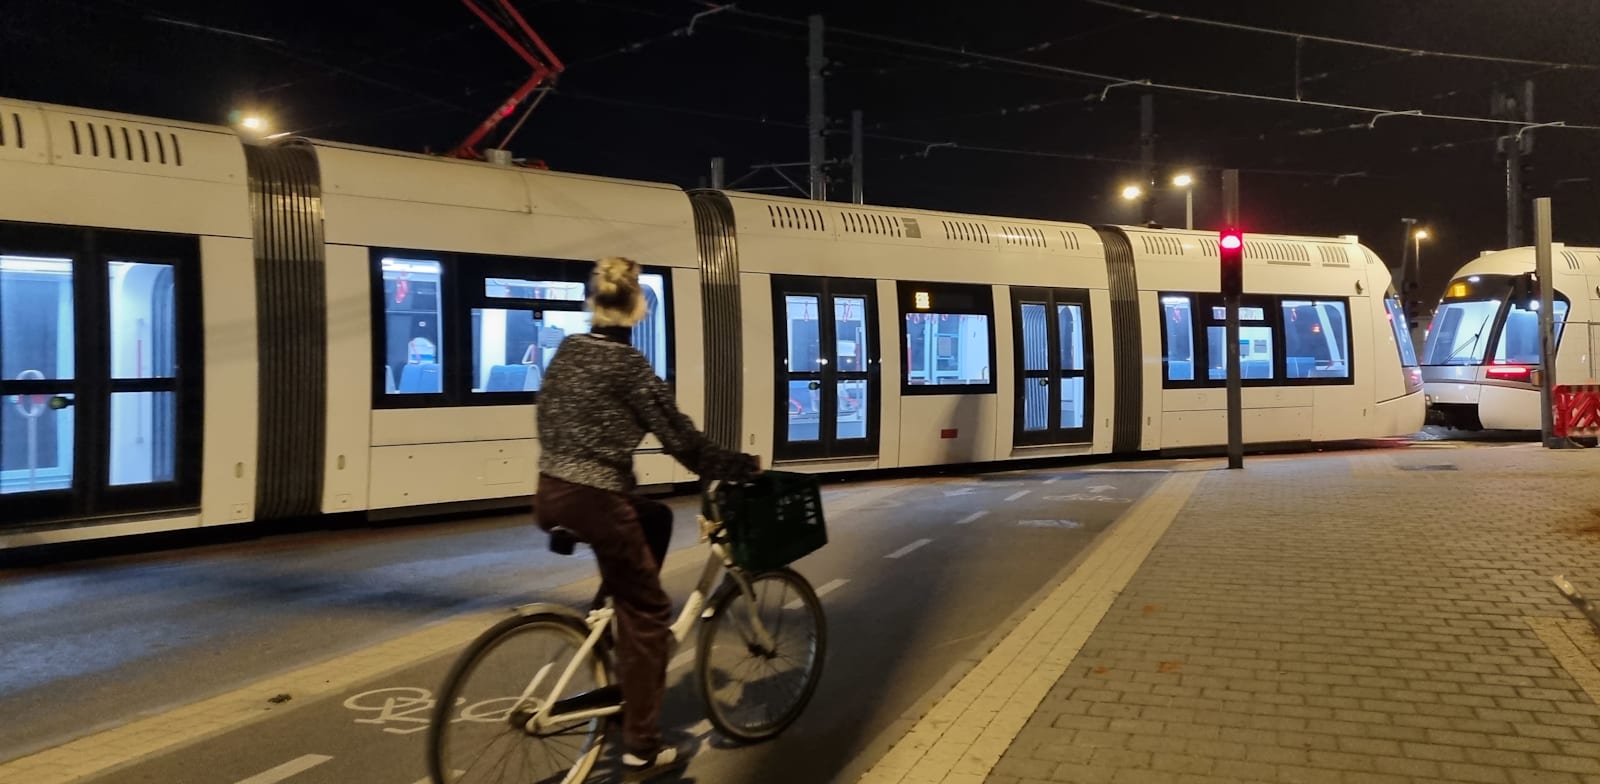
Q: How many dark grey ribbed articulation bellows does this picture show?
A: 3